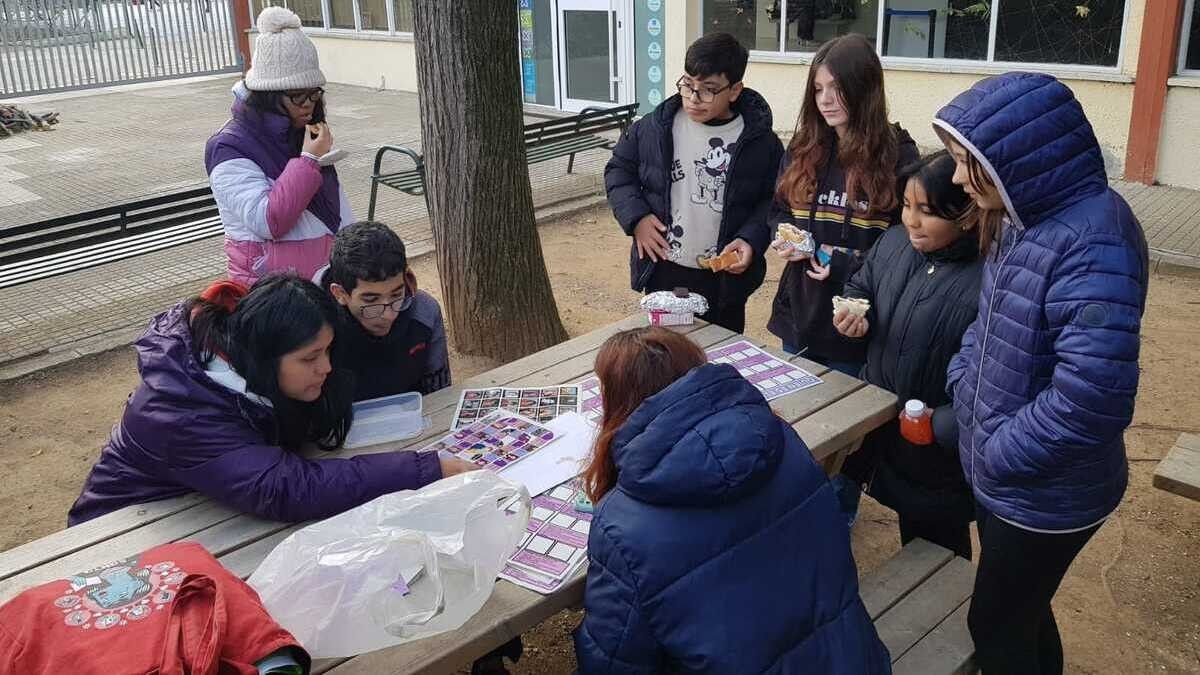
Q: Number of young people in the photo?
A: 8